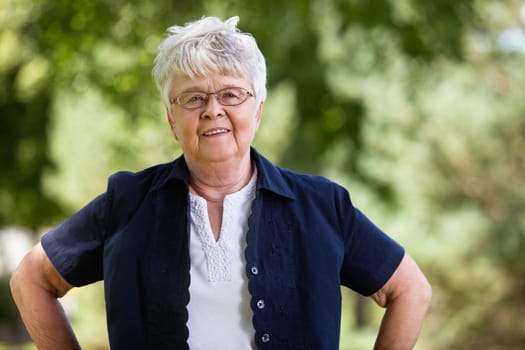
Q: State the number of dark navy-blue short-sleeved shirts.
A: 1